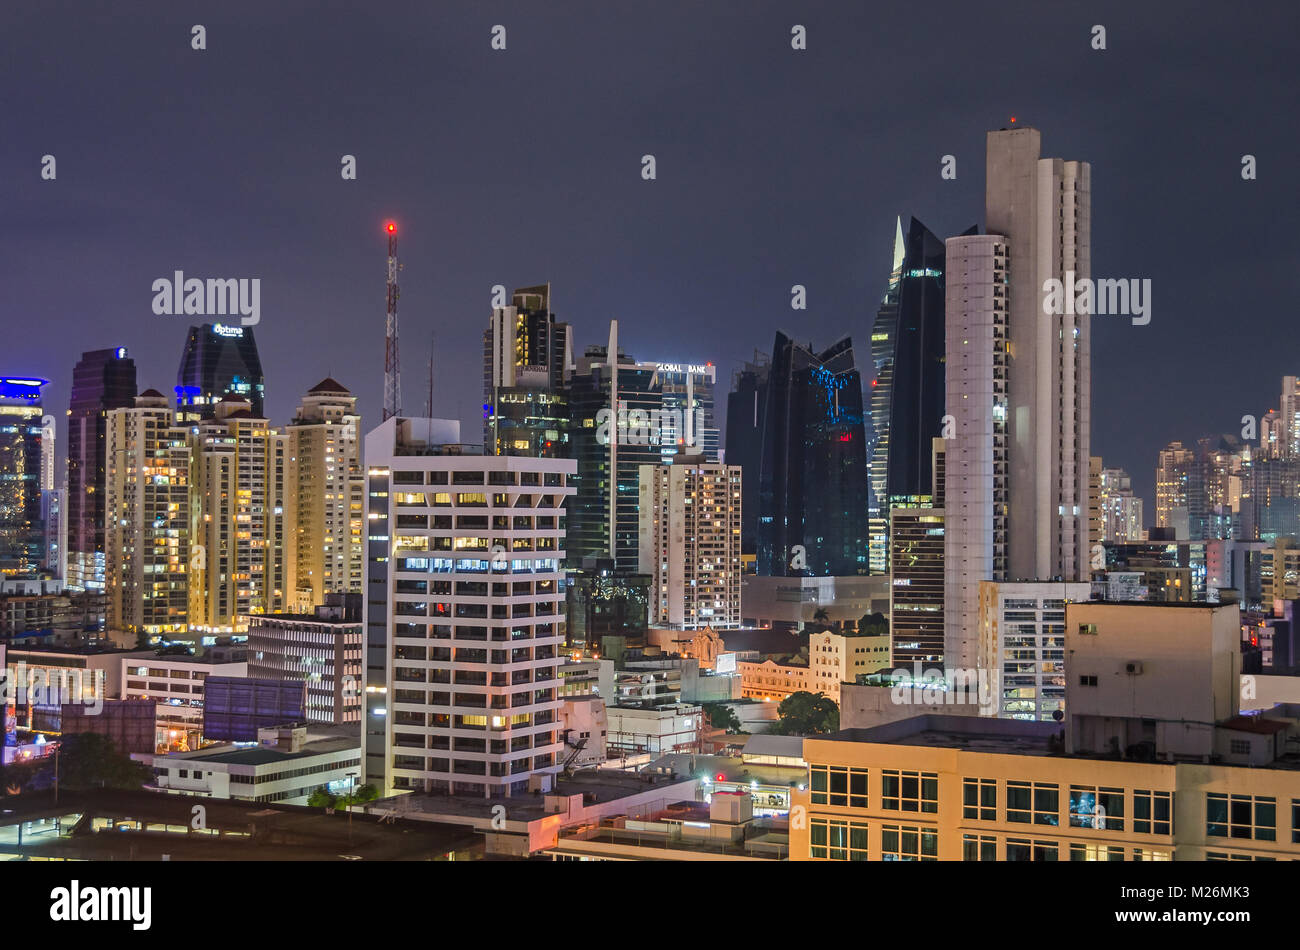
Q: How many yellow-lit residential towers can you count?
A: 3